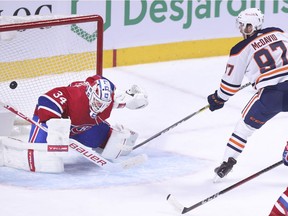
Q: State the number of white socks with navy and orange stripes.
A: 1